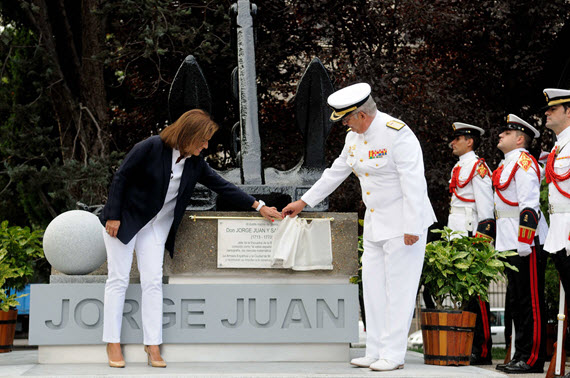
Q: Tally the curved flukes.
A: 2